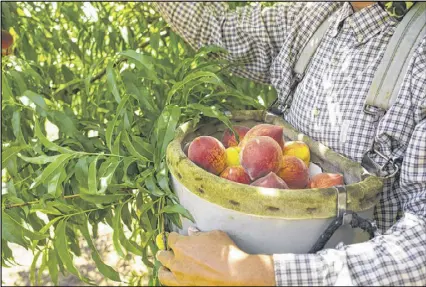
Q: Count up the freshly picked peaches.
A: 10